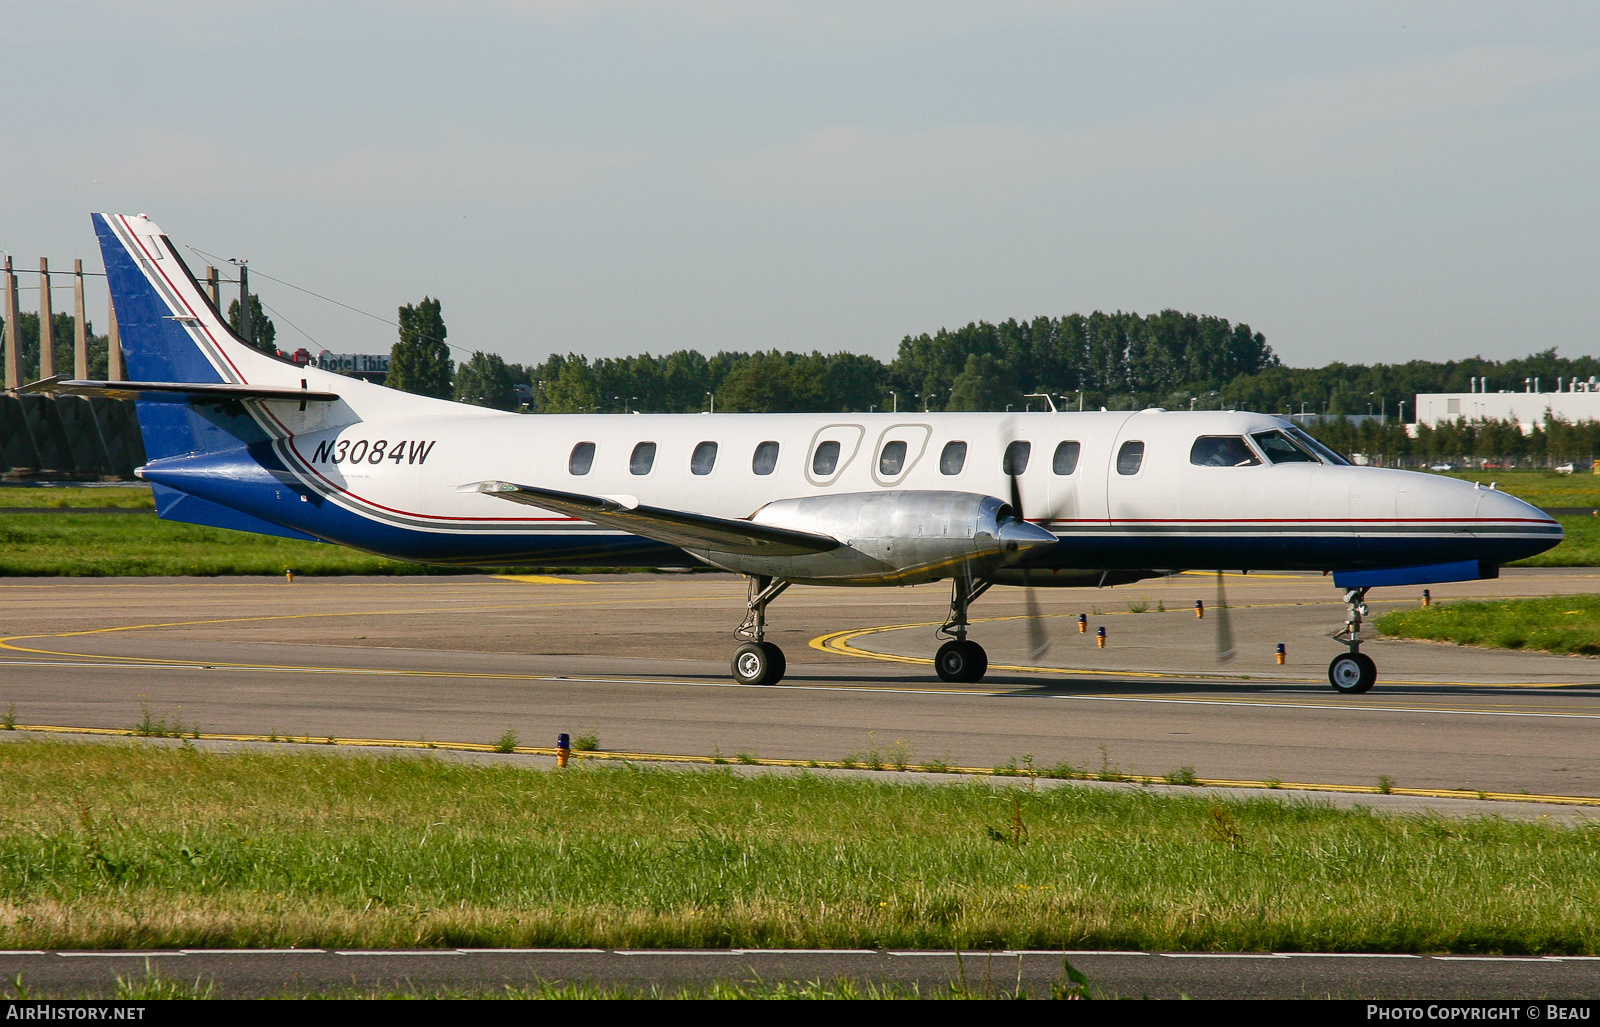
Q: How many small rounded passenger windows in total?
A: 10